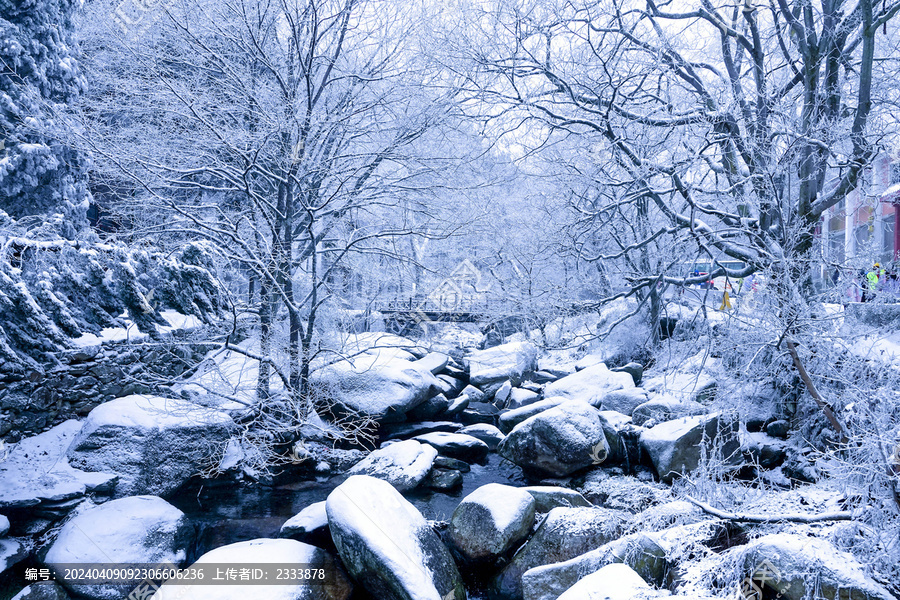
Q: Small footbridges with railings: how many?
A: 1